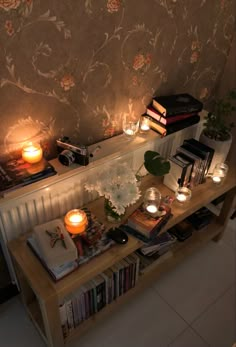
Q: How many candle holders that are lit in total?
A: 7